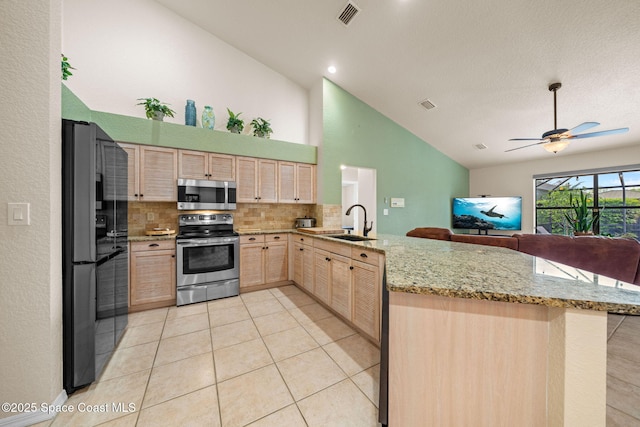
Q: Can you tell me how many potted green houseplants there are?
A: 5